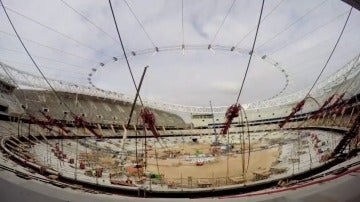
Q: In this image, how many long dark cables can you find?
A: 4